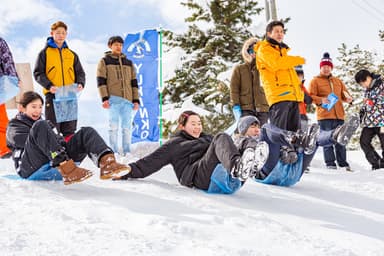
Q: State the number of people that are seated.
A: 3